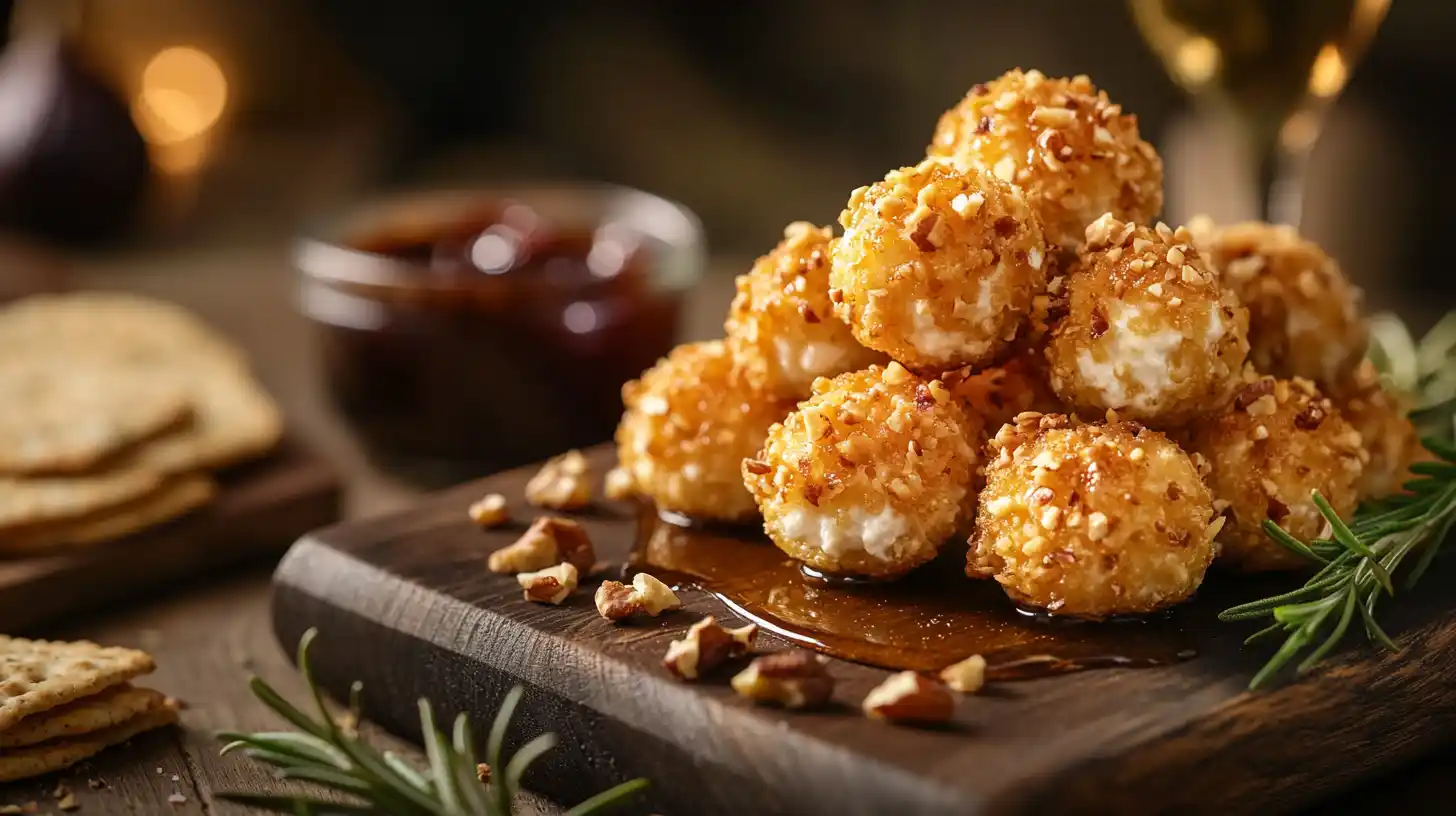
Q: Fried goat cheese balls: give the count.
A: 11